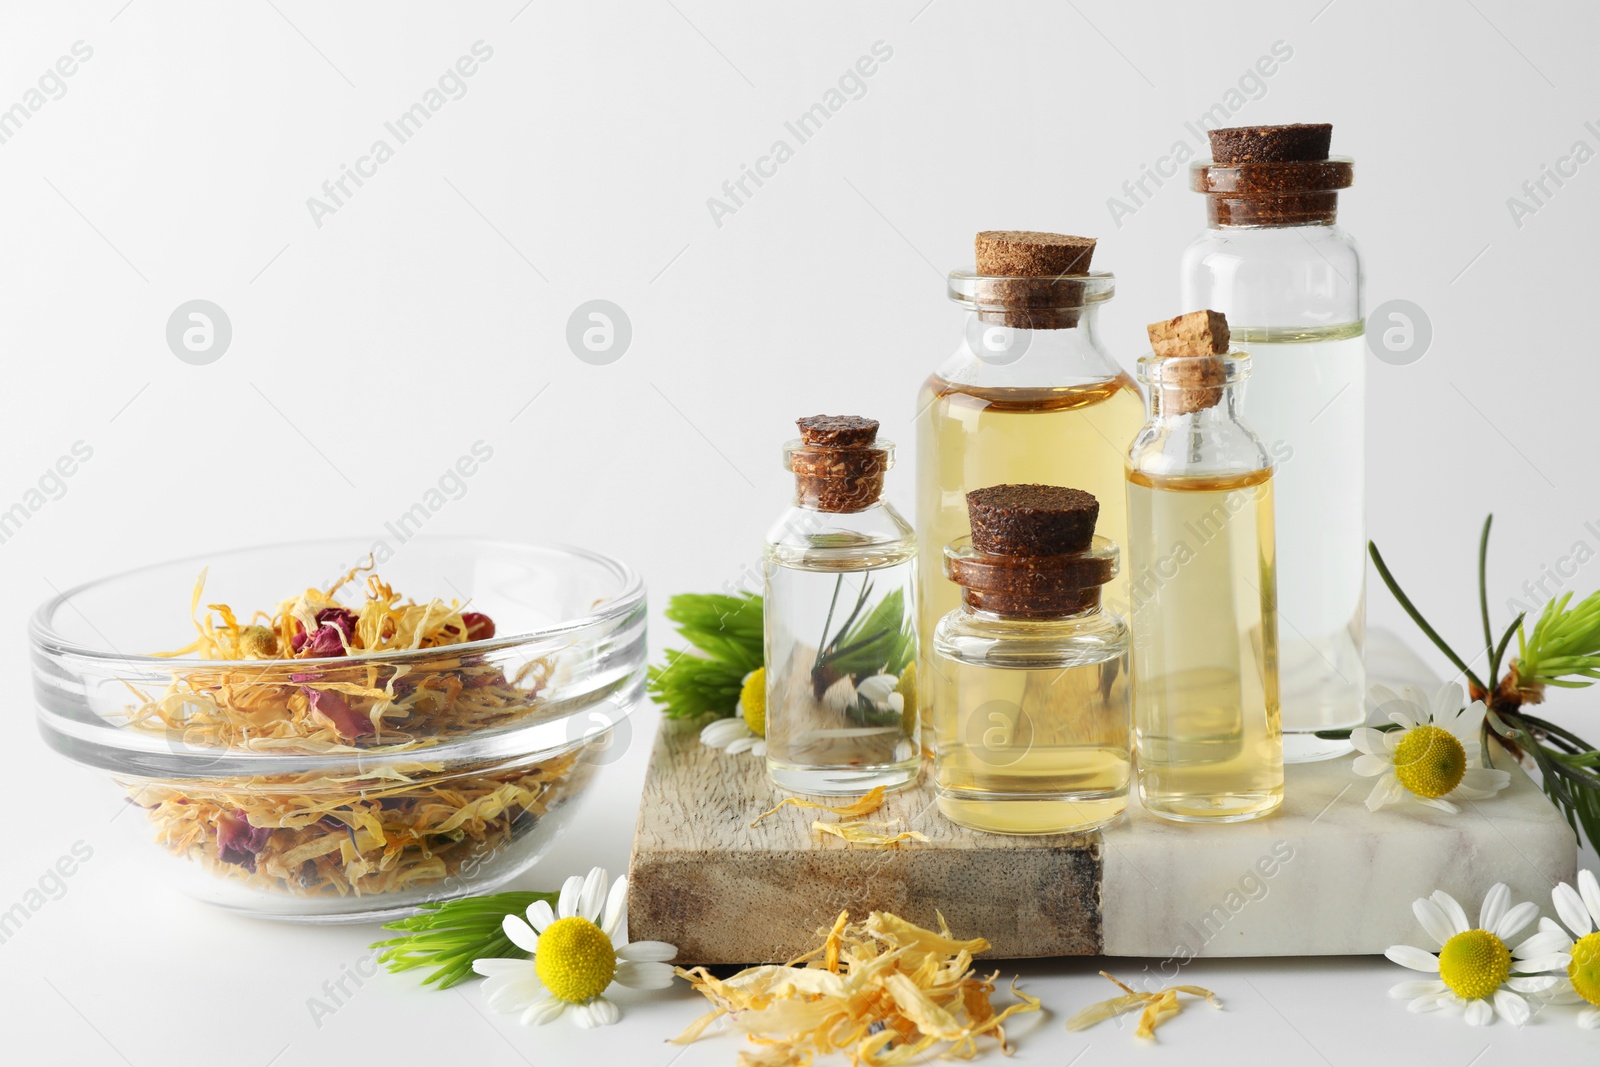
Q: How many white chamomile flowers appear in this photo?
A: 5